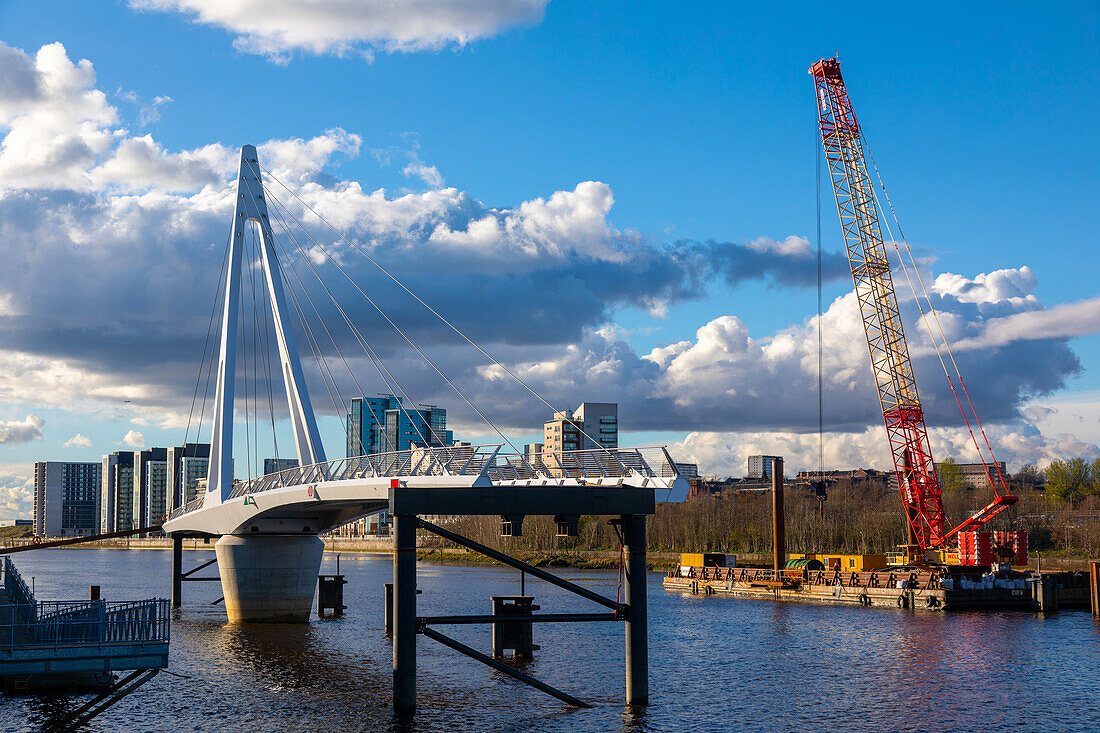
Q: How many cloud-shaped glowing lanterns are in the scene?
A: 0